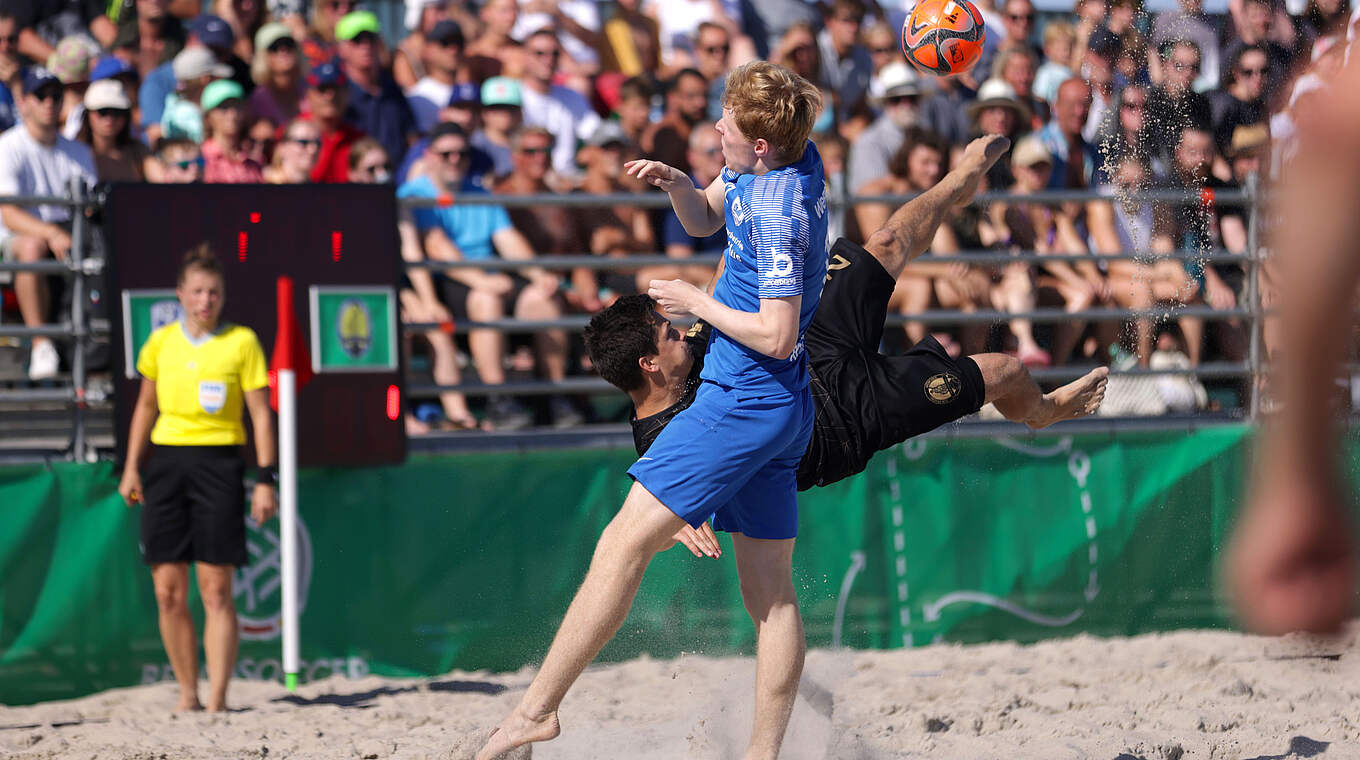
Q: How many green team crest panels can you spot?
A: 2